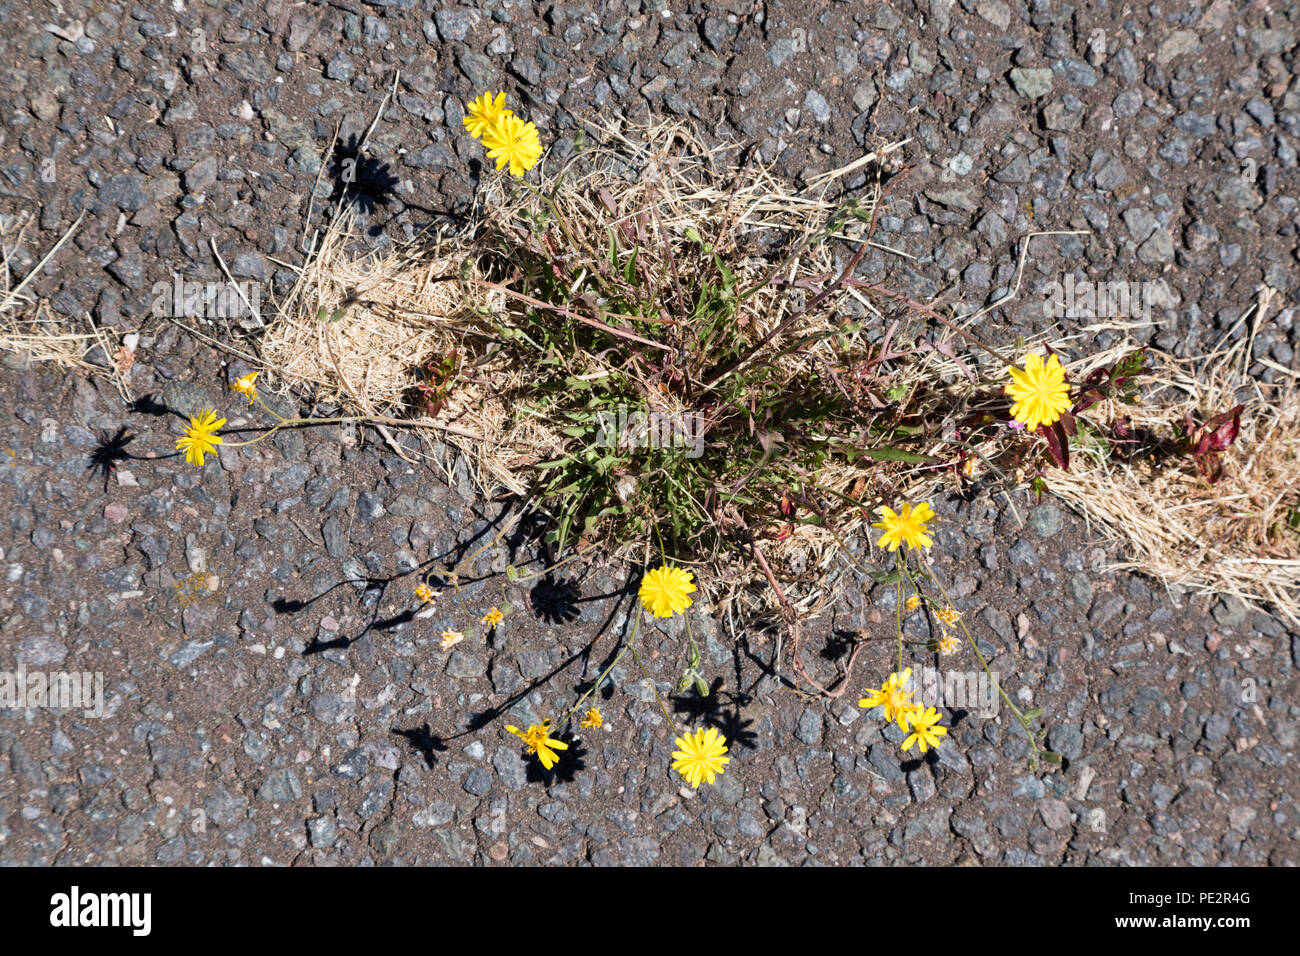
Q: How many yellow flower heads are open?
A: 10